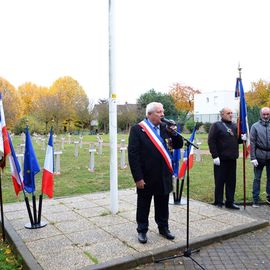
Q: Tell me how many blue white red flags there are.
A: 5